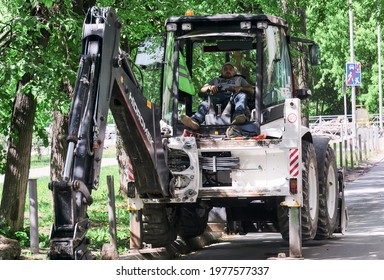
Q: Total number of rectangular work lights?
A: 4